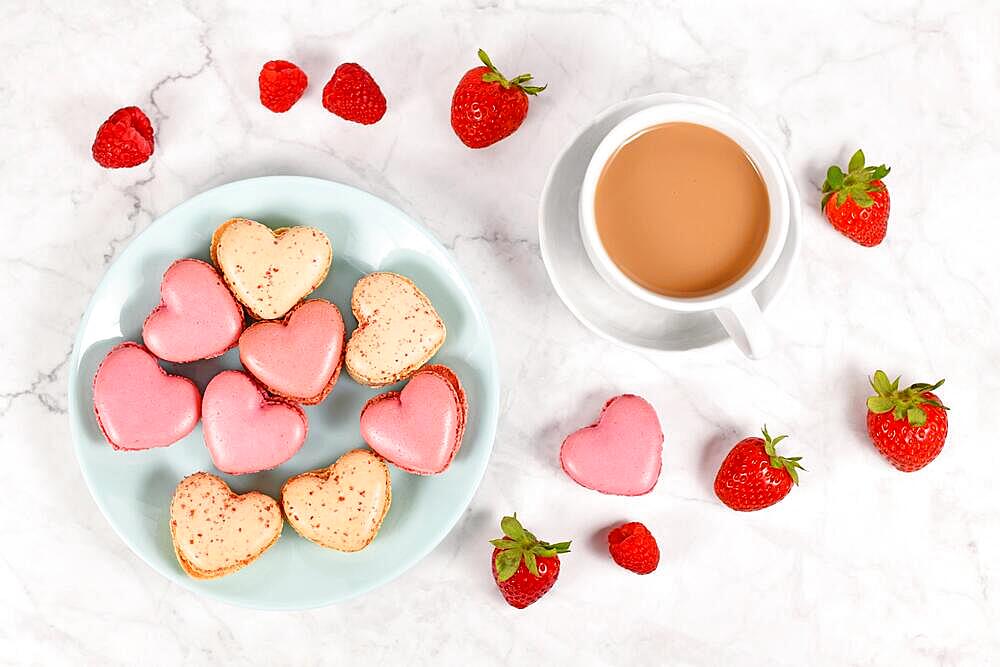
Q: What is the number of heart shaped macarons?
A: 10